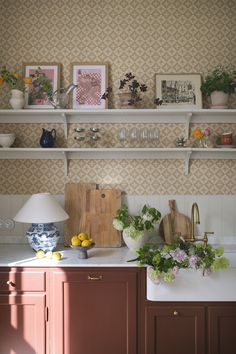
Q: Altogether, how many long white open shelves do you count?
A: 2